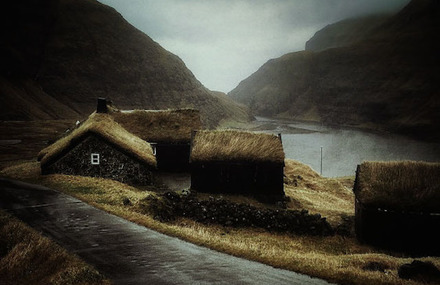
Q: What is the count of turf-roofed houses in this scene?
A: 4